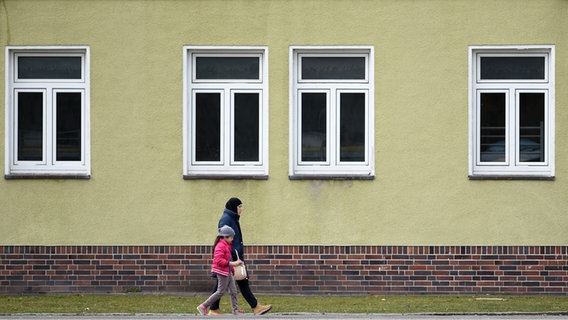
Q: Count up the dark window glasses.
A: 12